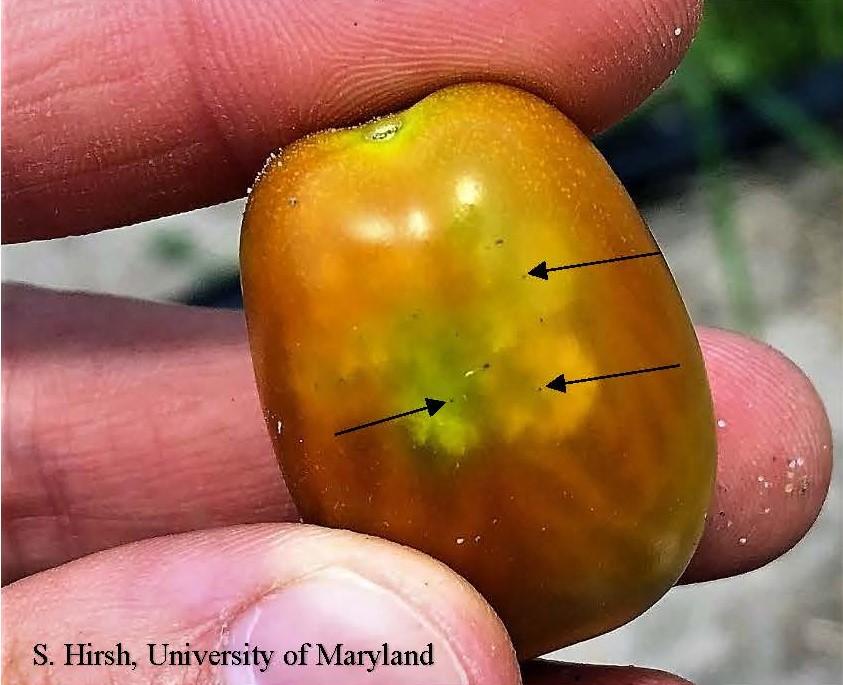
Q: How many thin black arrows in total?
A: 3